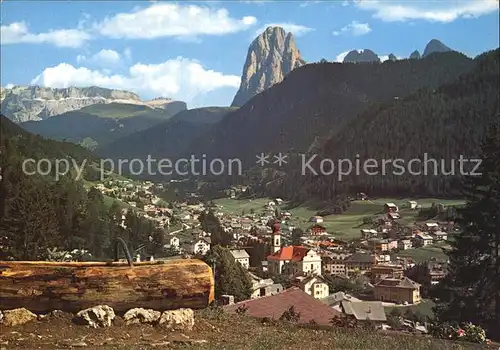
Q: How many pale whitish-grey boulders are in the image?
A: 3